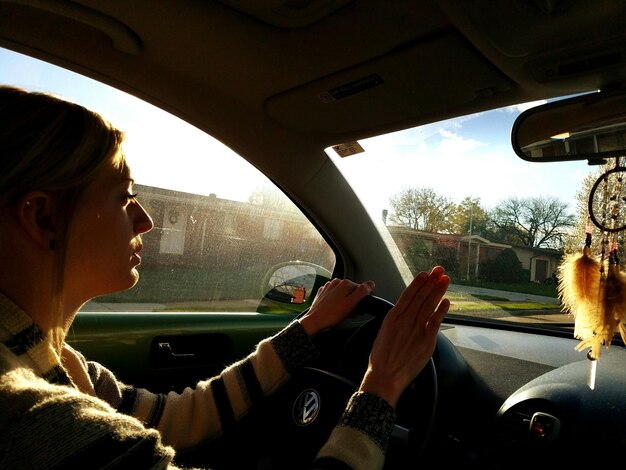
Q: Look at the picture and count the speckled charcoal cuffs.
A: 2